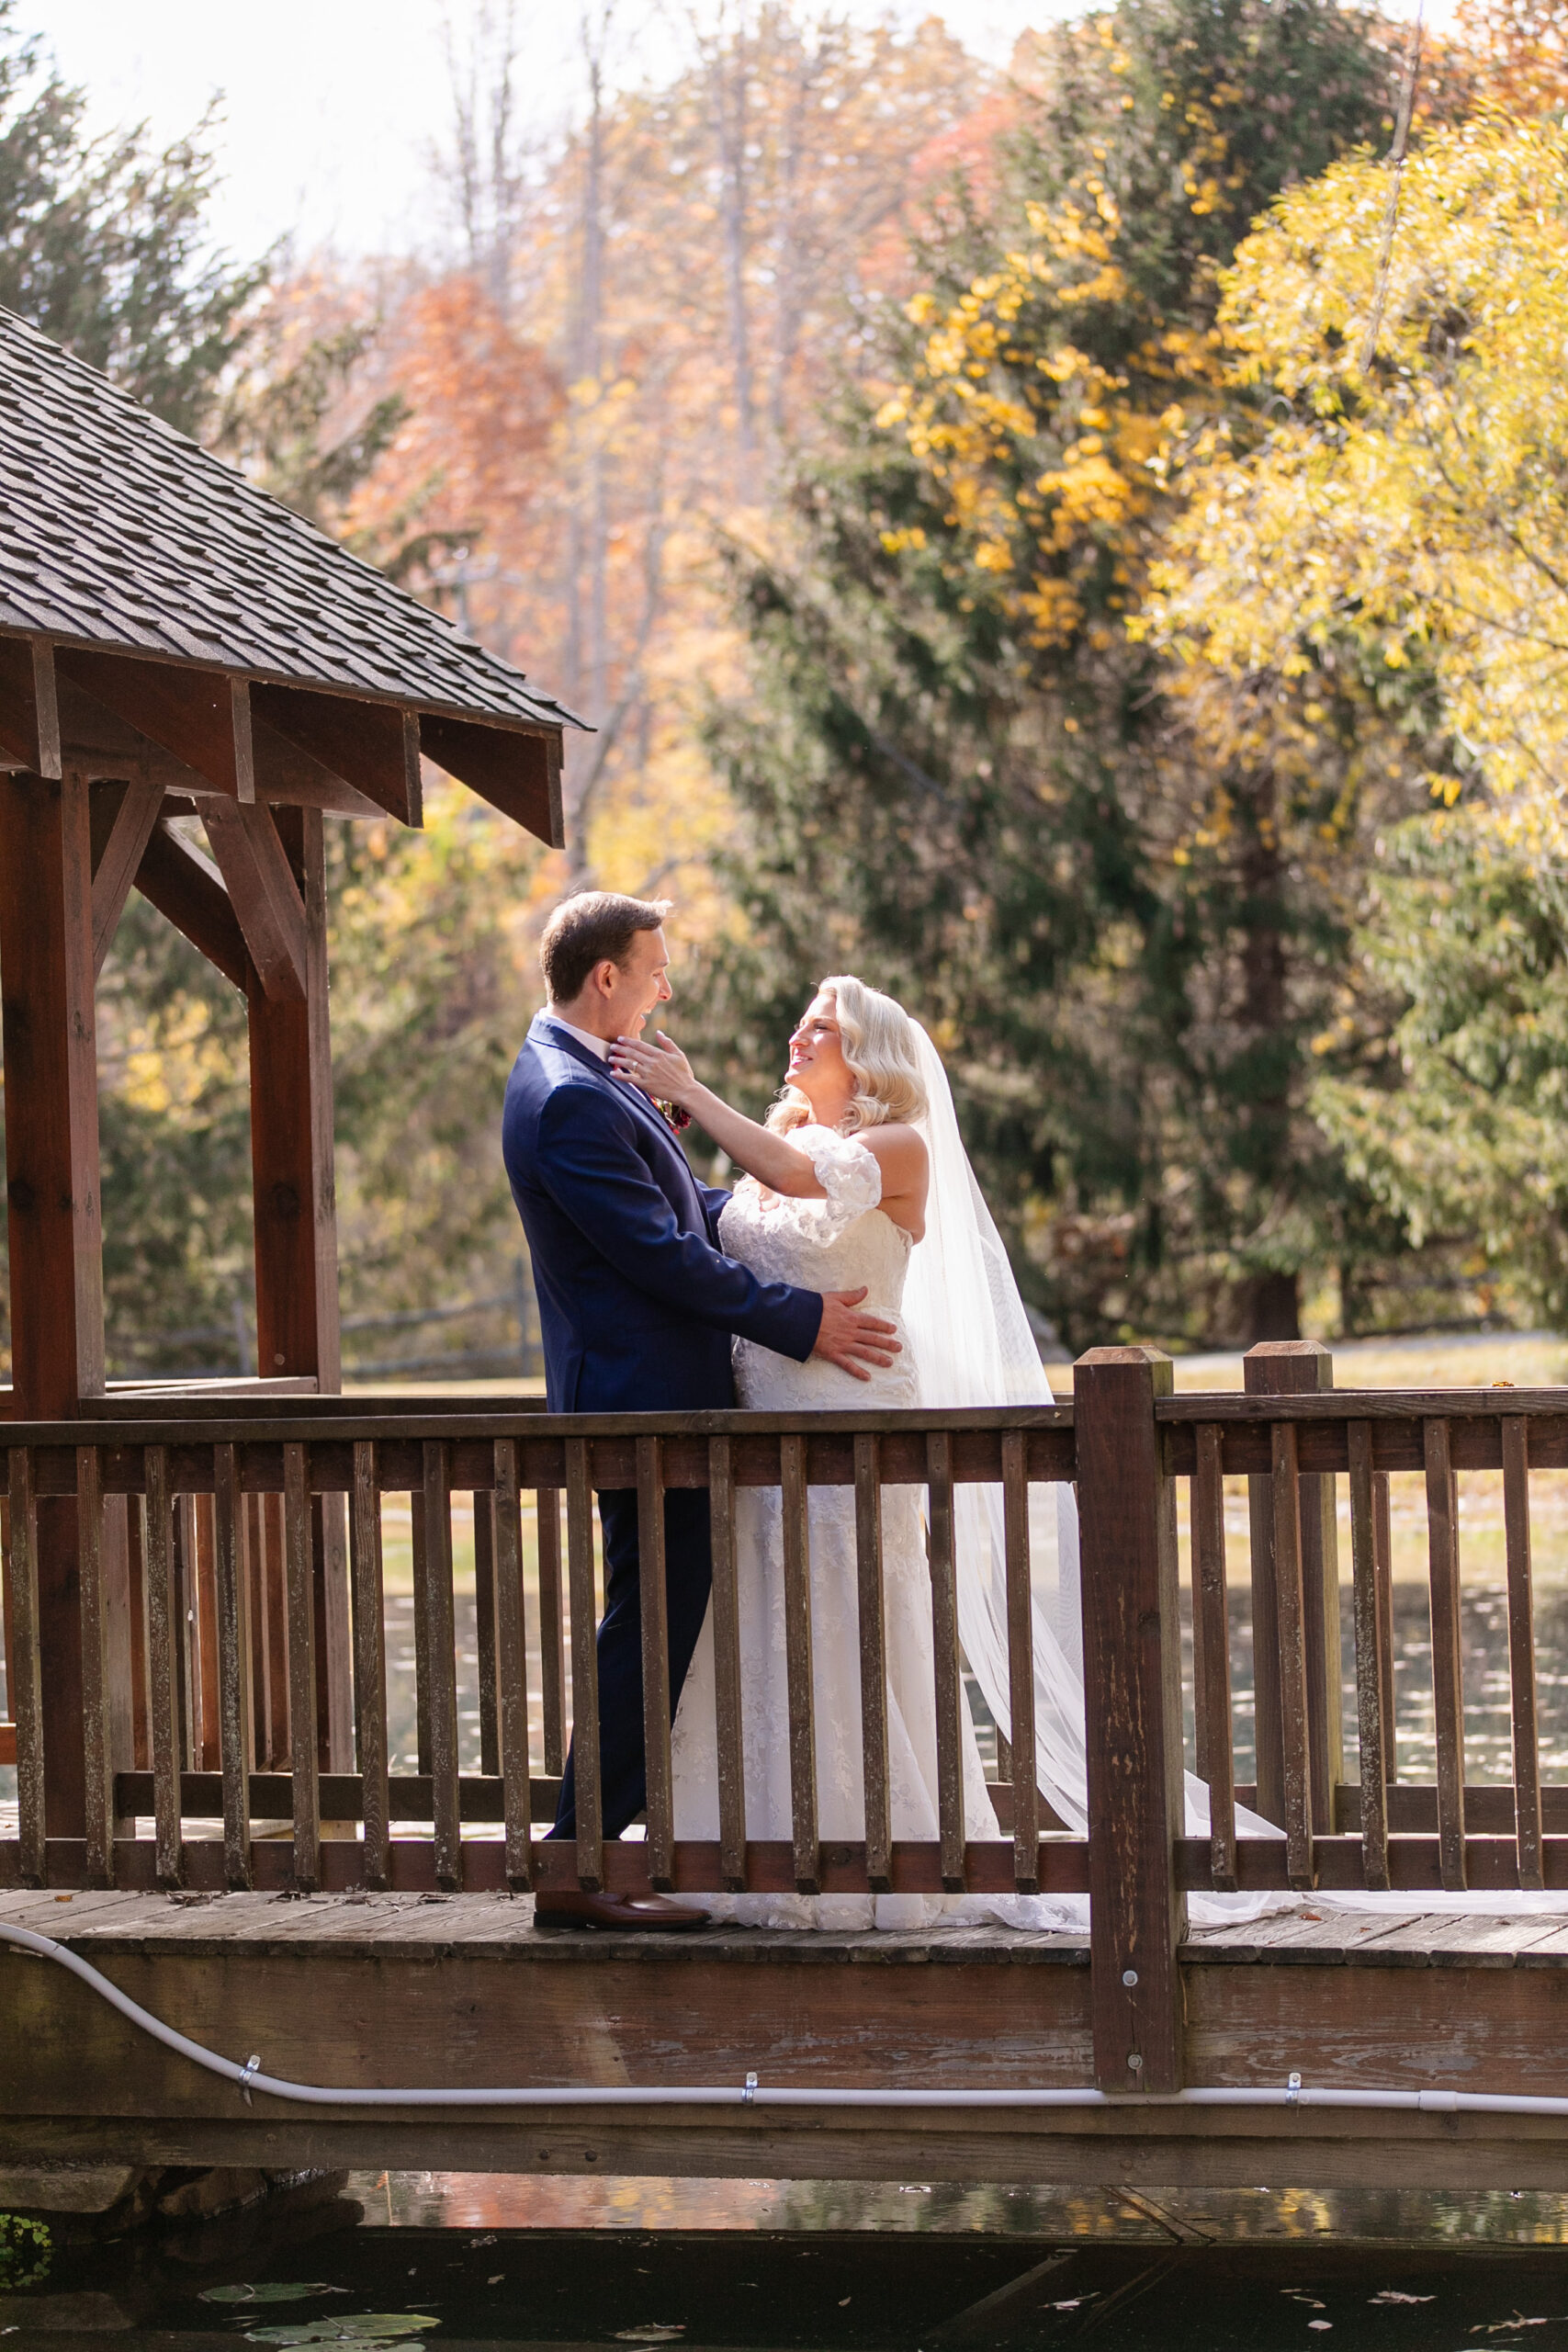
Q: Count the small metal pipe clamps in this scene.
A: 3